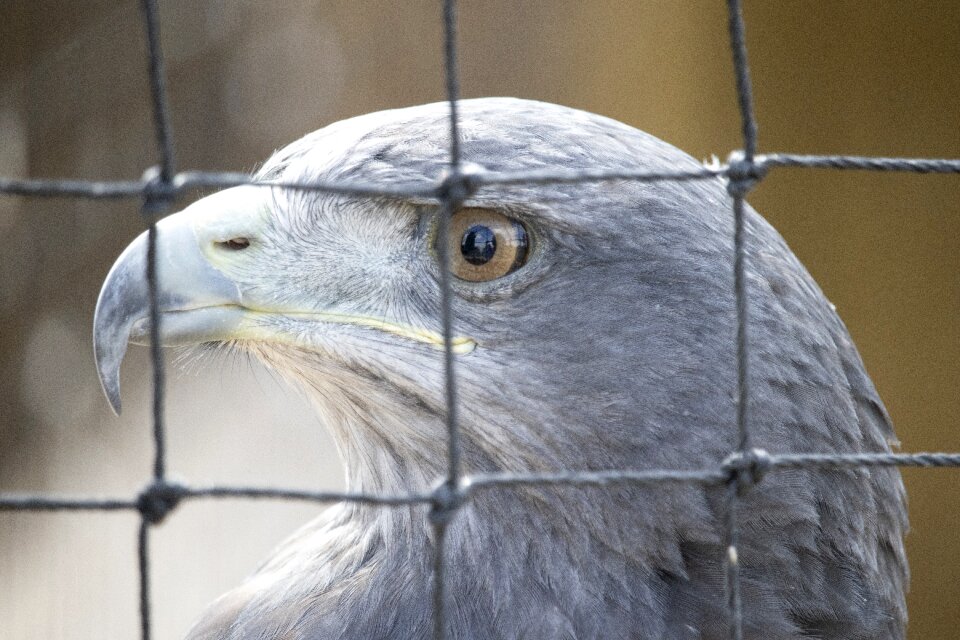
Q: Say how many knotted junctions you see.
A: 6